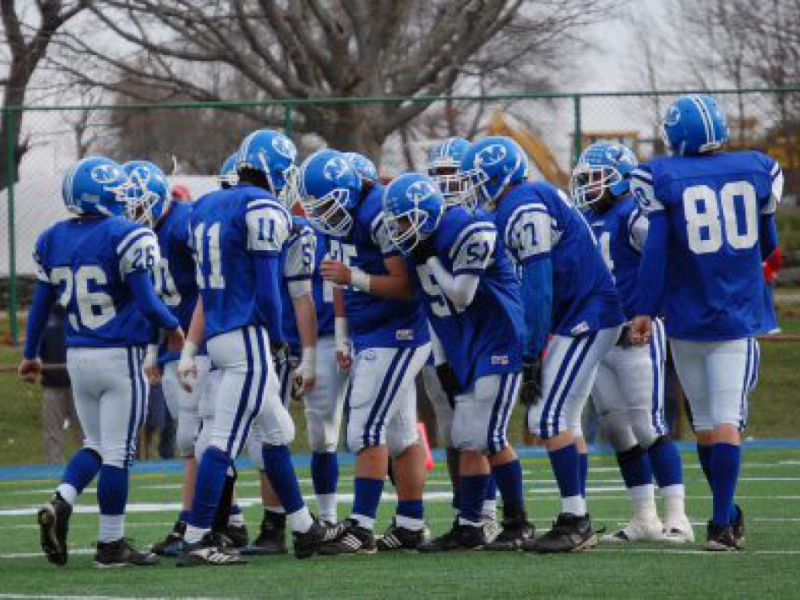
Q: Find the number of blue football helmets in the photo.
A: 11